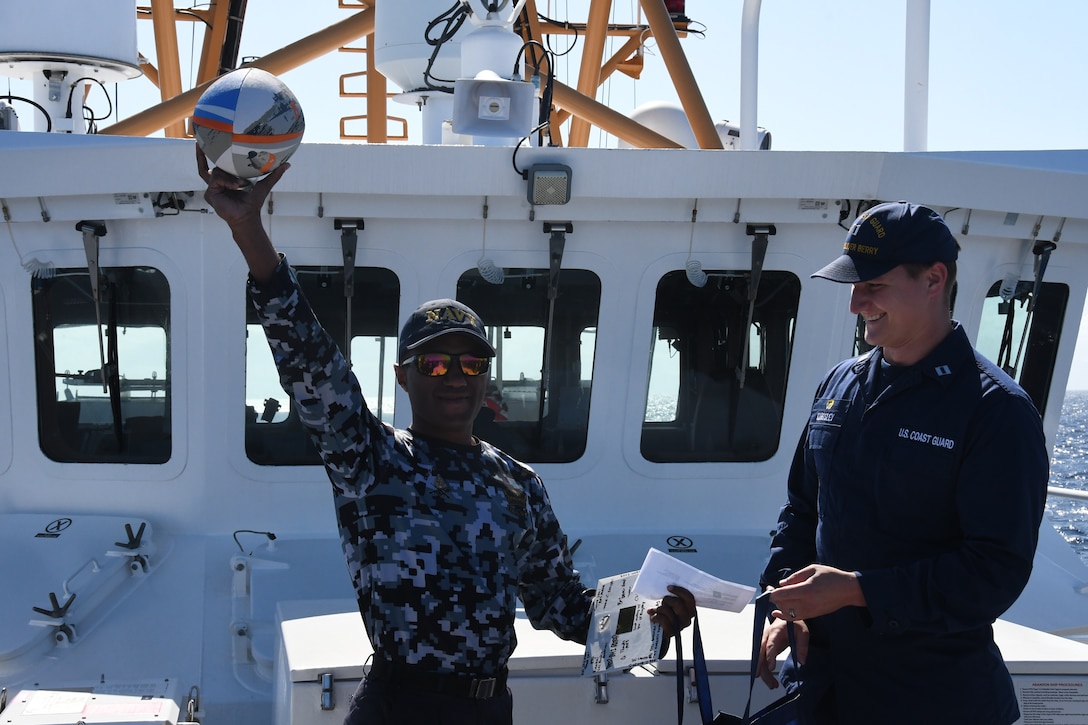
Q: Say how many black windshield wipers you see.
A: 5